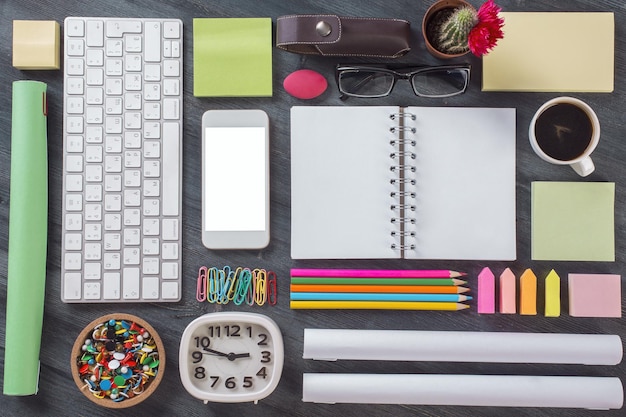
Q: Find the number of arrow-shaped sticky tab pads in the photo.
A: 4